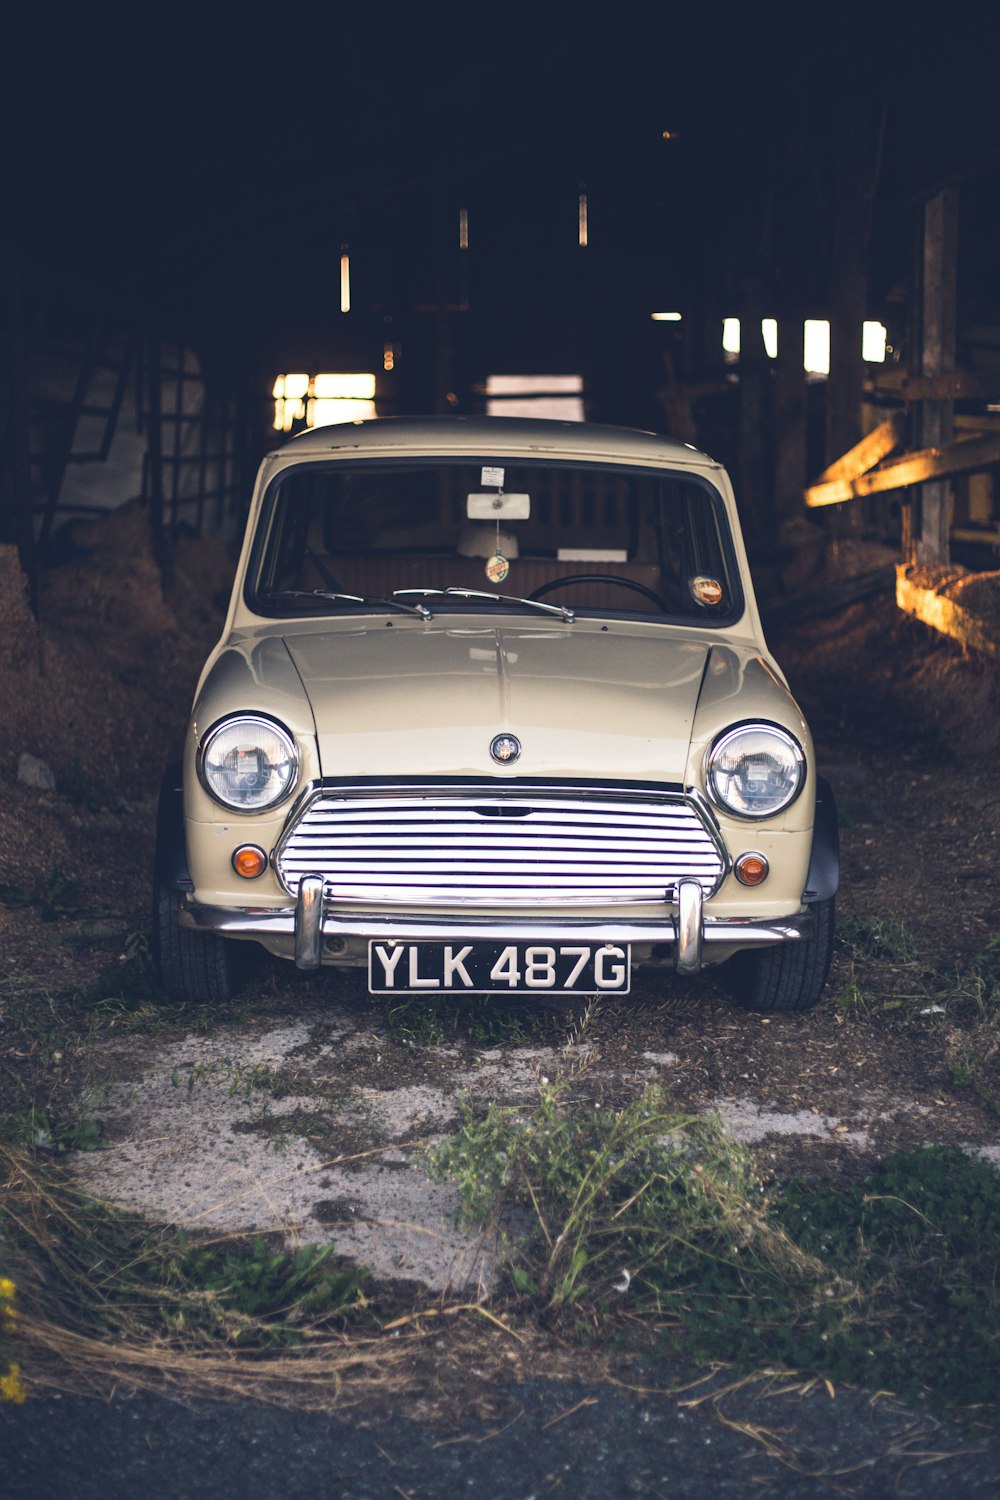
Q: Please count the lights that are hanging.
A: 3